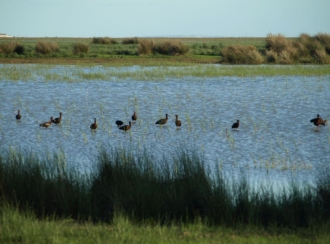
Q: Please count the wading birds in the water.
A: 12